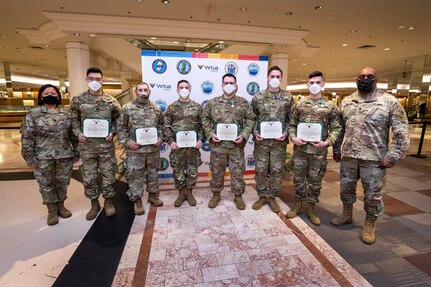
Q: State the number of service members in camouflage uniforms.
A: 8